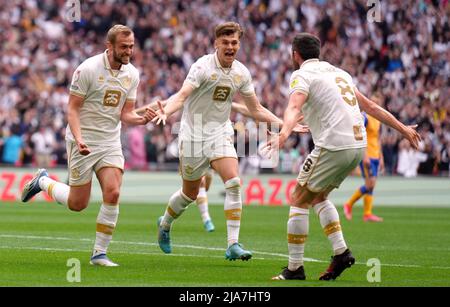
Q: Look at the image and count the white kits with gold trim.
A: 3